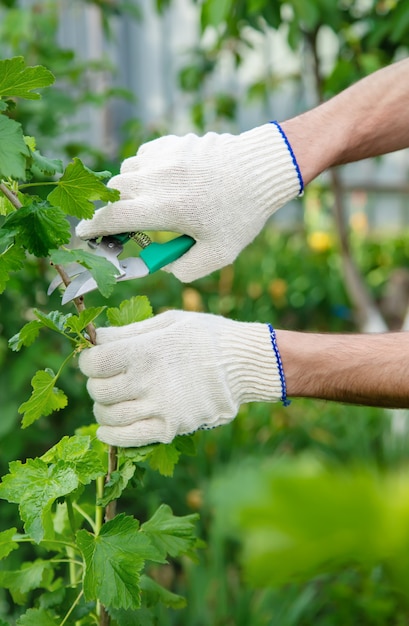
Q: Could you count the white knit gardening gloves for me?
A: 2